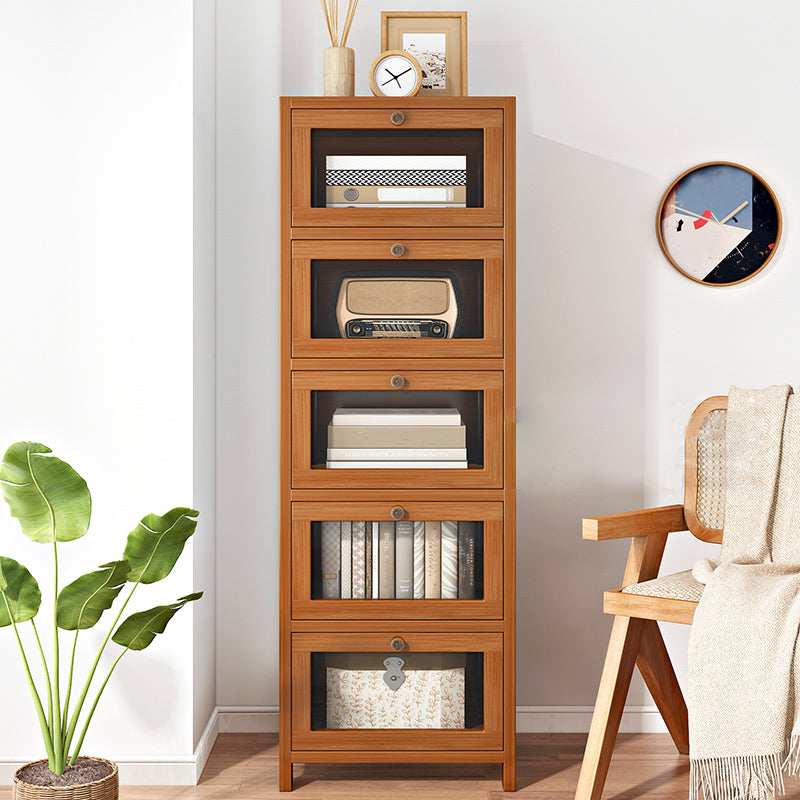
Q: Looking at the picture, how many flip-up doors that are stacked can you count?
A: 5